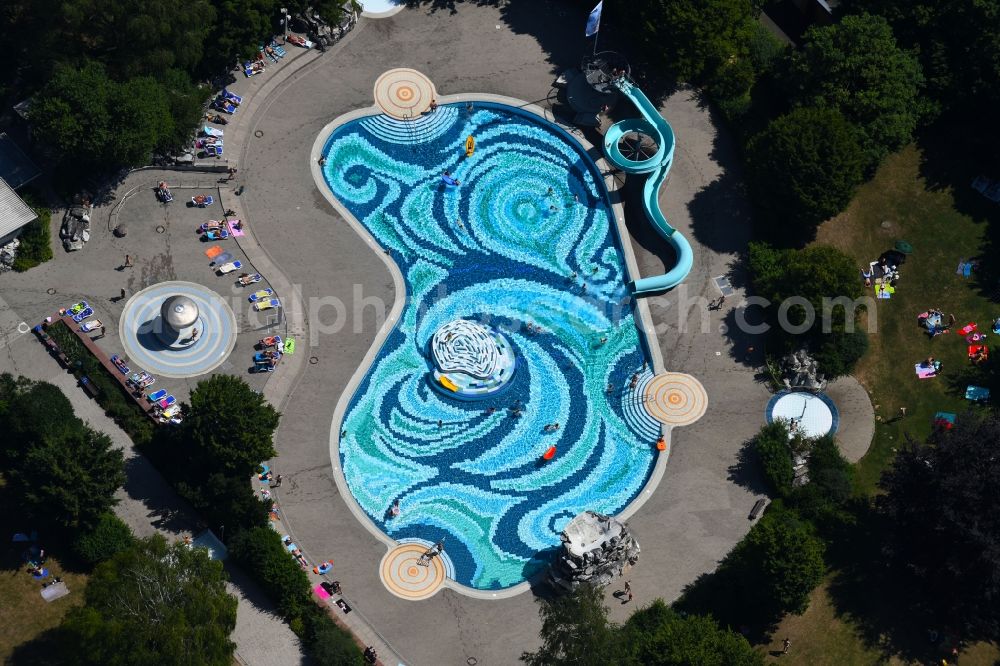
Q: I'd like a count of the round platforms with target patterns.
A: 3